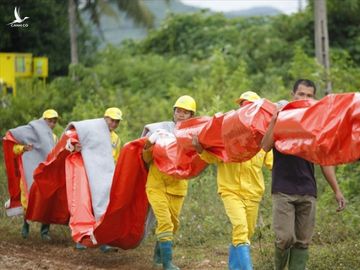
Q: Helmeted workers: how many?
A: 4